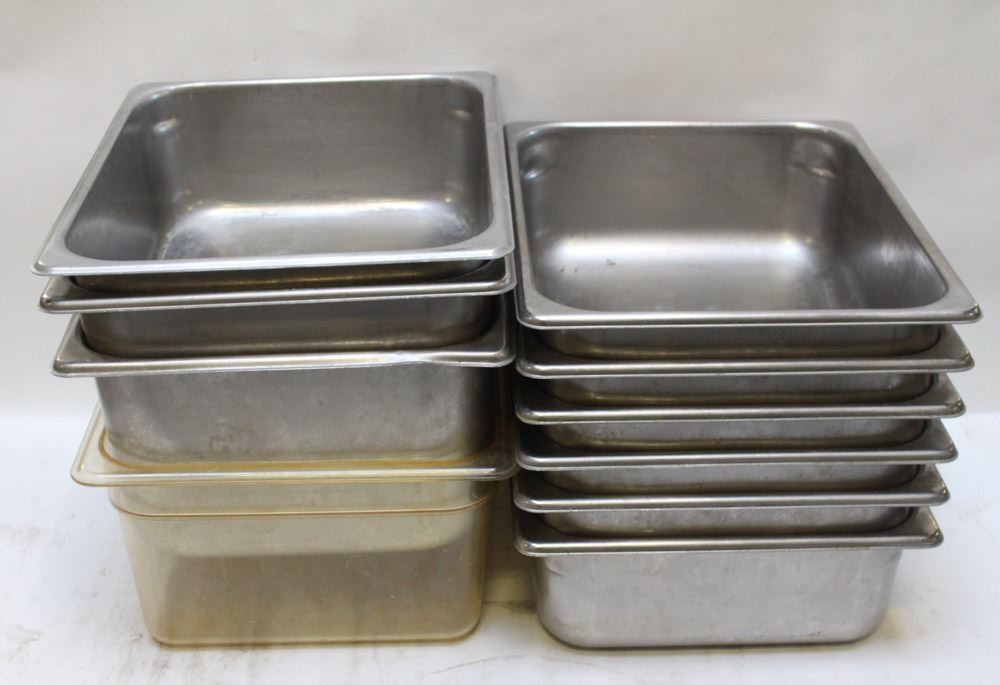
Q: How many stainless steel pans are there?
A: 9